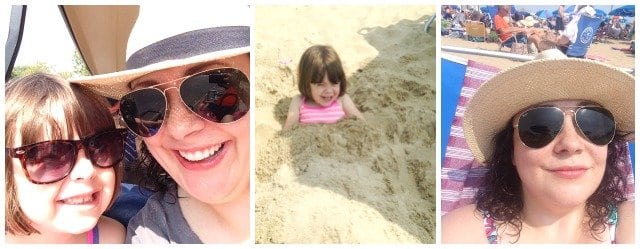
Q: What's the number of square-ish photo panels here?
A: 3